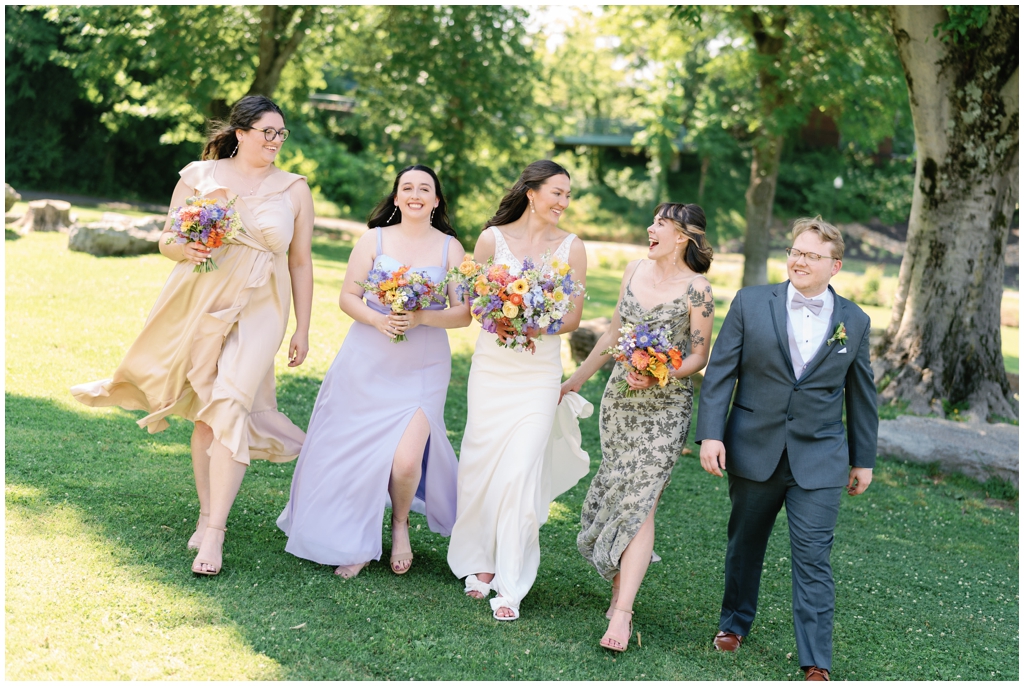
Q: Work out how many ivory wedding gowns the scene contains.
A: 1